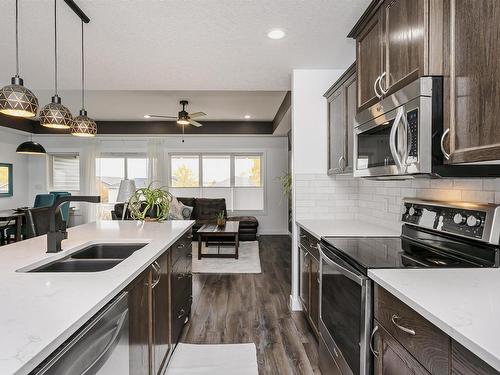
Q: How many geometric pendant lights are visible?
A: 3